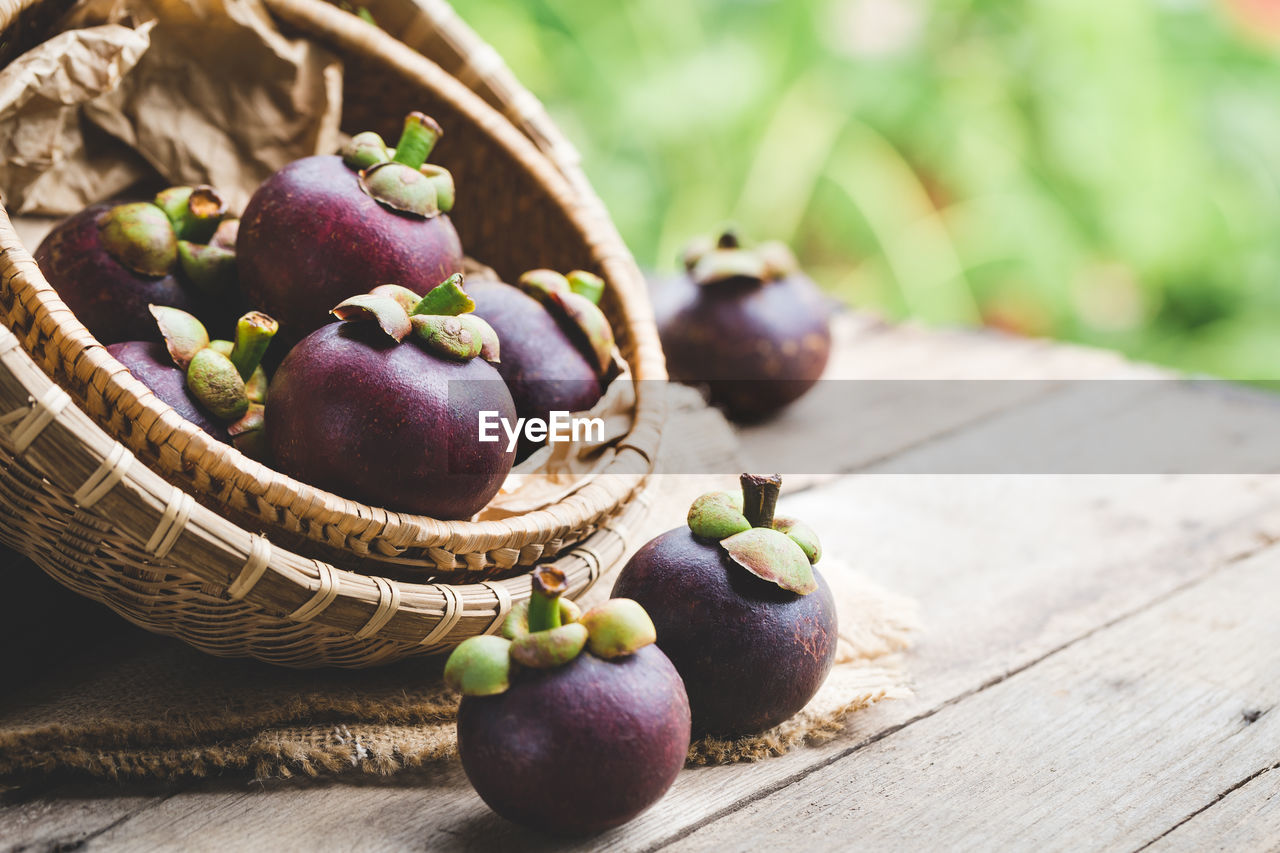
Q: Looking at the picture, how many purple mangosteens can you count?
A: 8